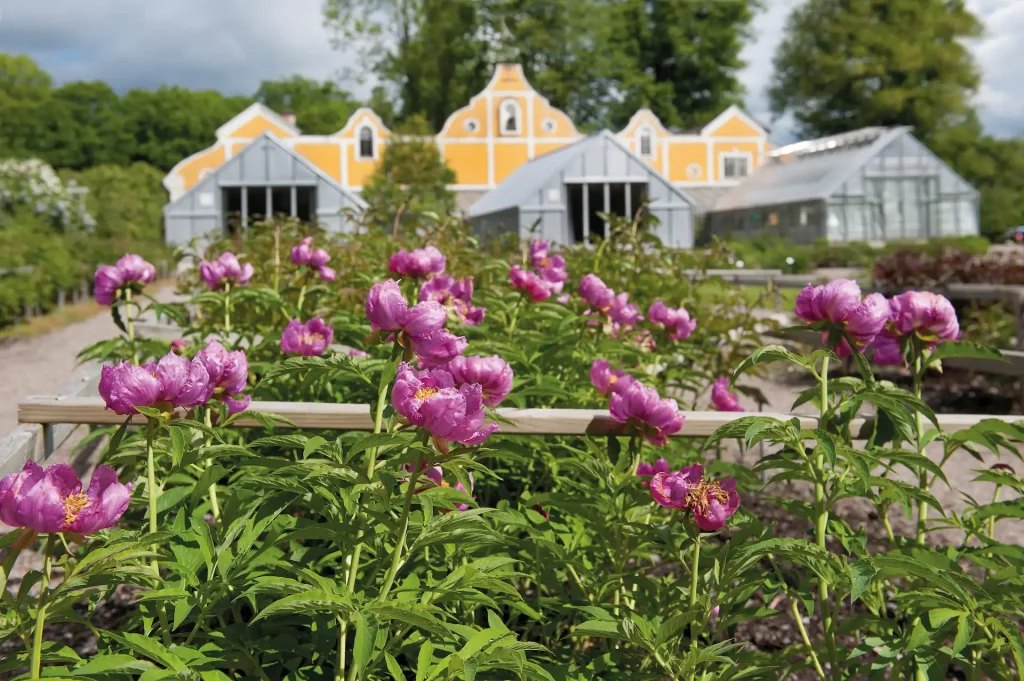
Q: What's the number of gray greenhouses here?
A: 3